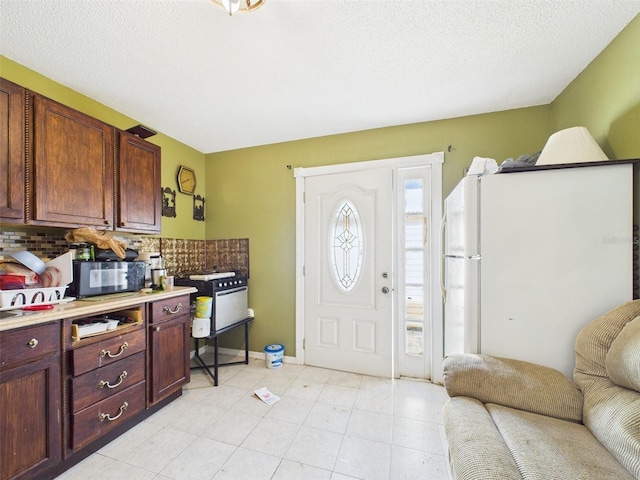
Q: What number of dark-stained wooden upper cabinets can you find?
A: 3